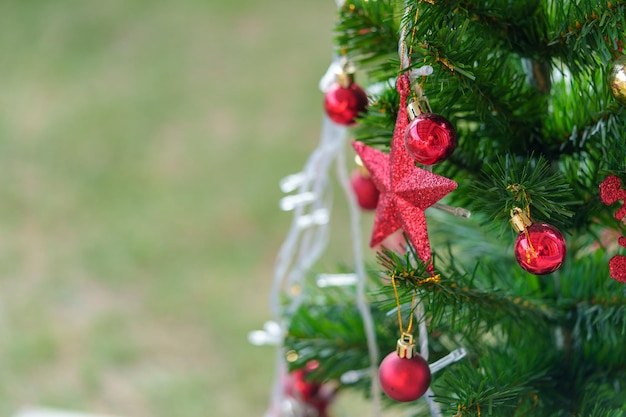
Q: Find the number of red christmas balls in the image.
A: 5